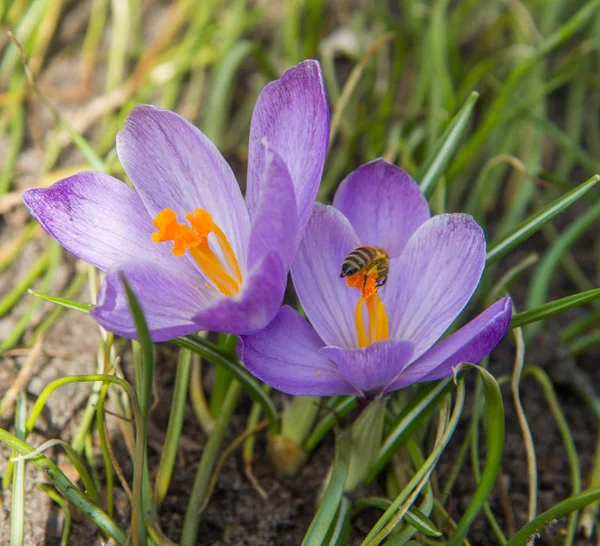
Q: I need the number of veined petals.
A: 12